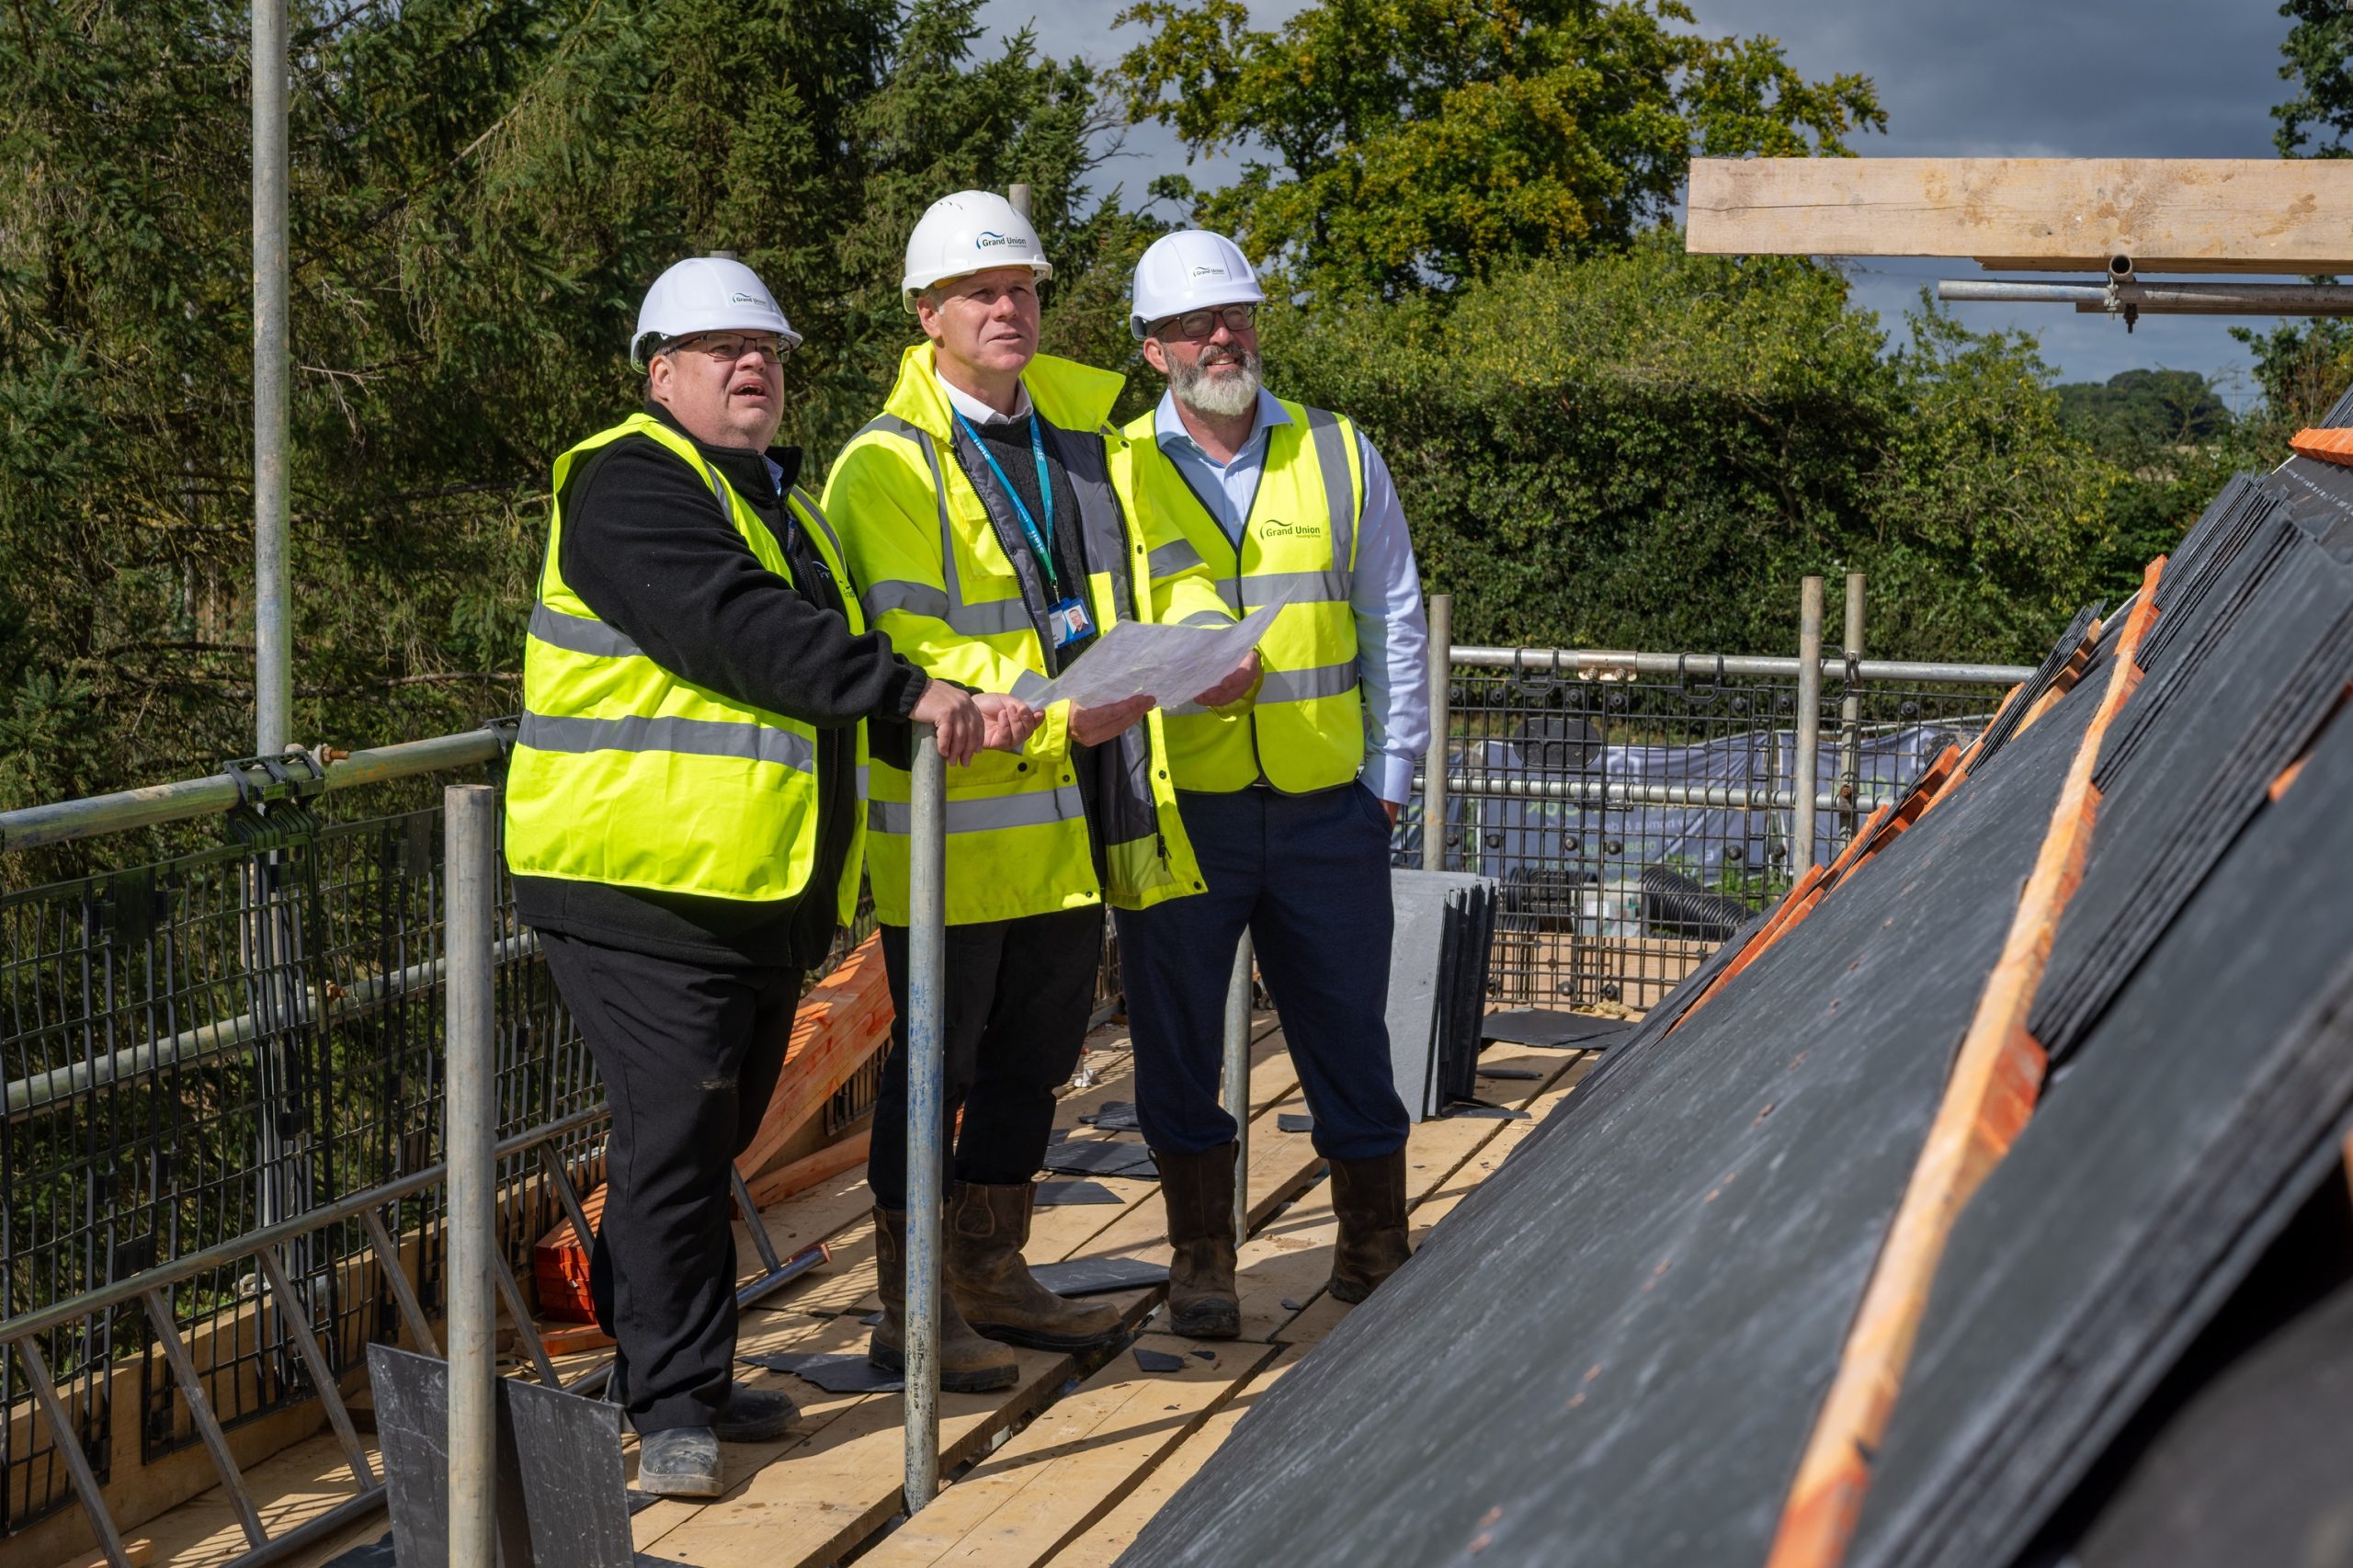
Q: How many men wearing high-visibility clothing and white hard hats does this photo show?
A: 3